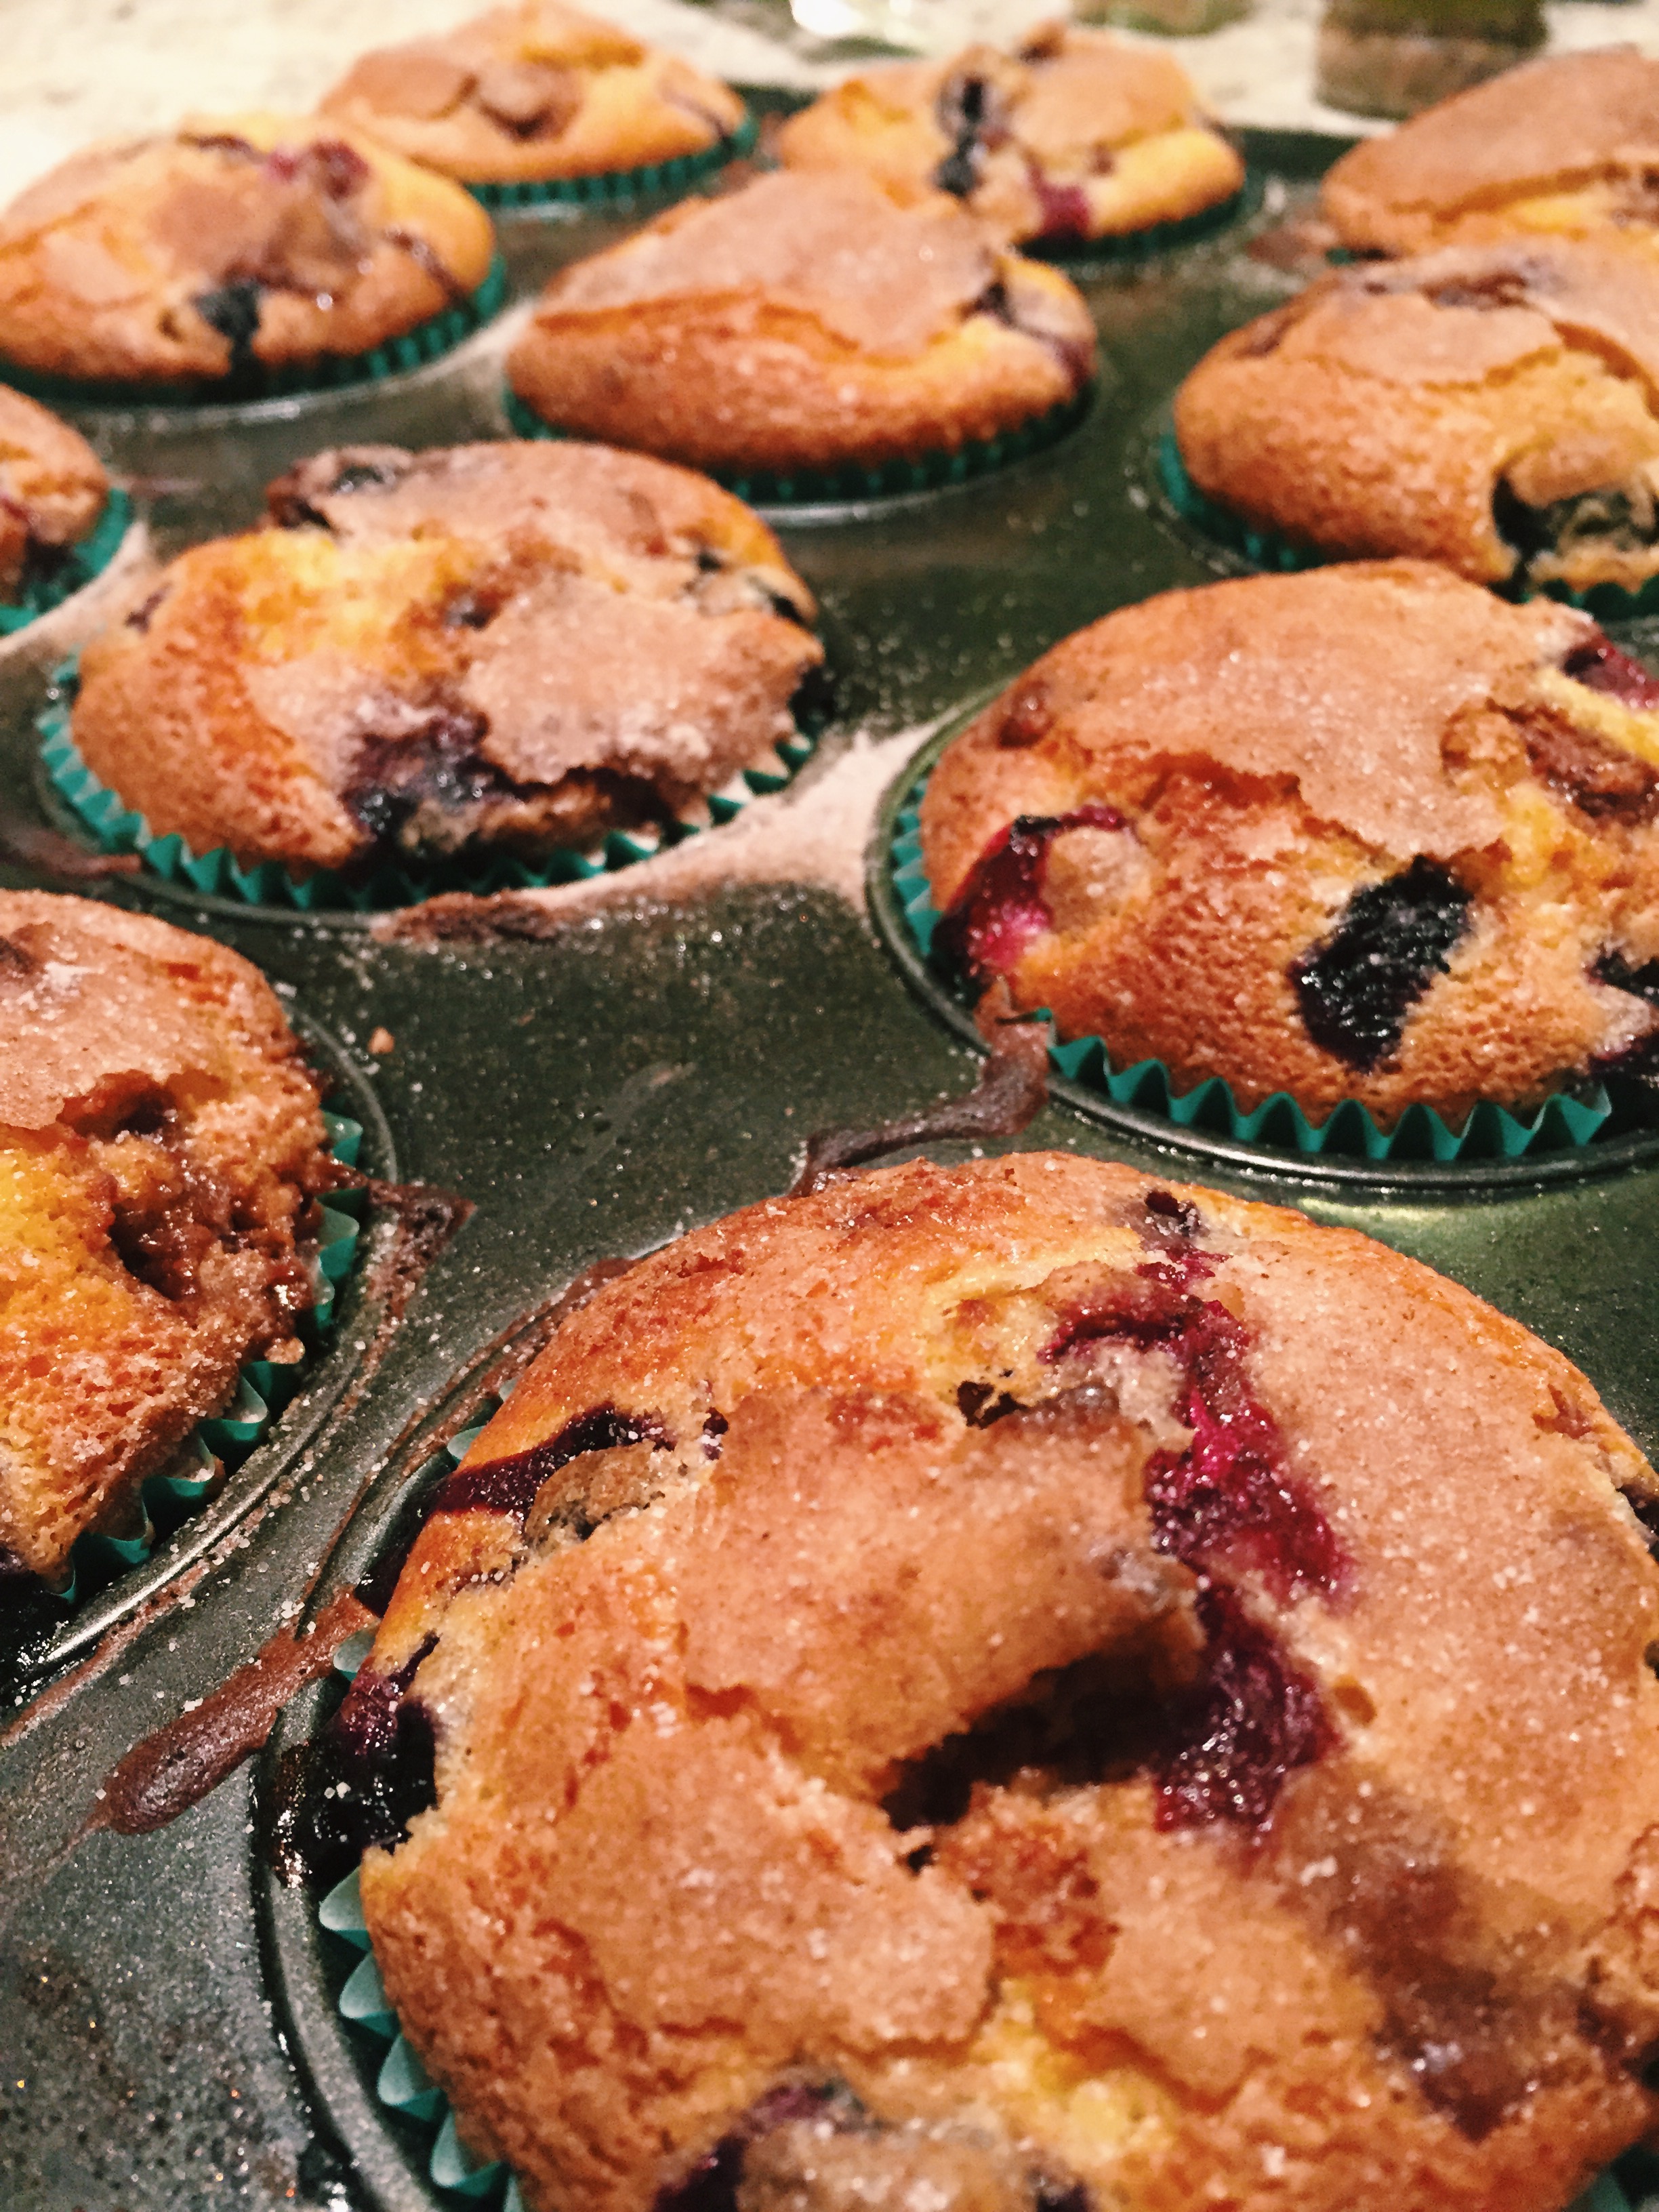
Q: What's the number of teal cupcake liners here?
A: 11